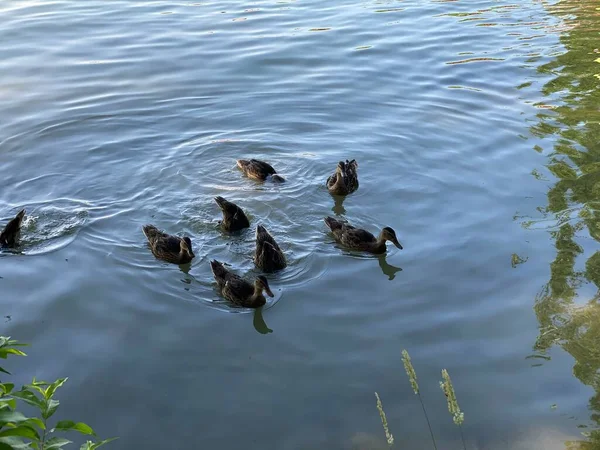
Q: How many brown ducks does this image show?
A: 8